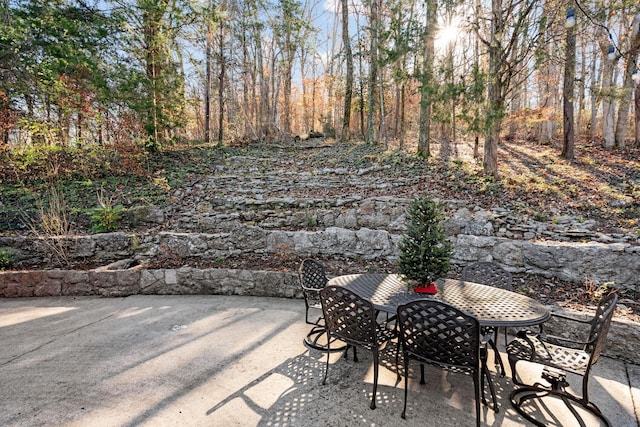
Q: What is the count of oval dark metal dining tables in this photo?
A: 1